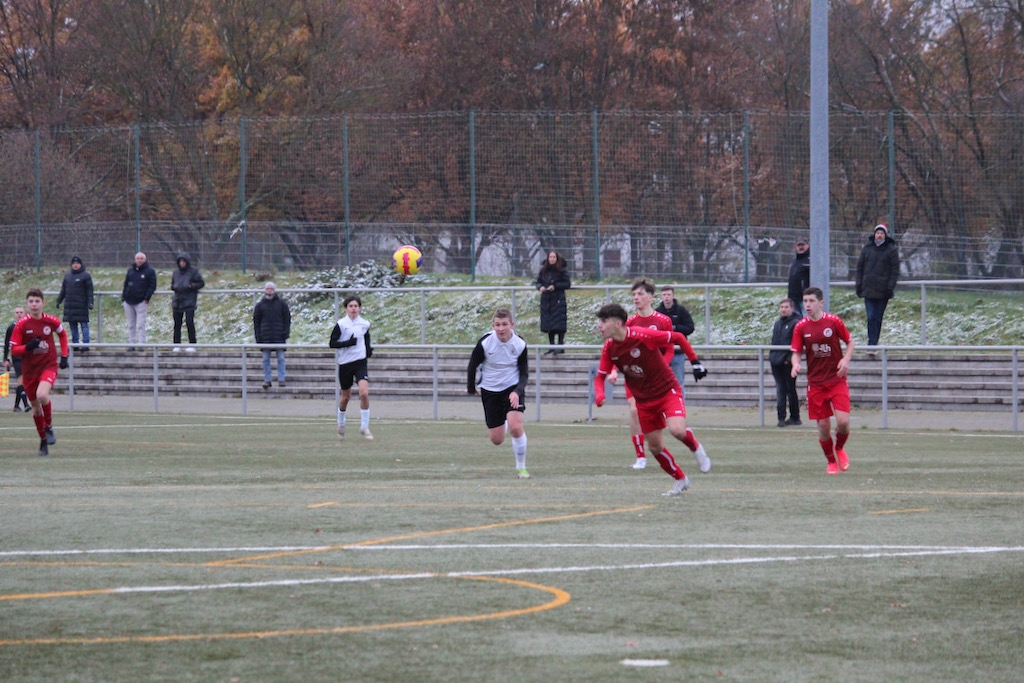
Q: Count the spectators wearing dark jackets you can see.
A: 9